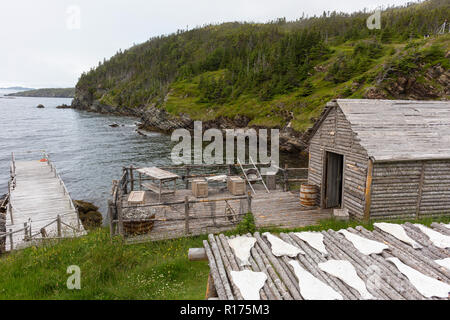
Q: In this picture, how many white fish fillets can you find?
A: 11